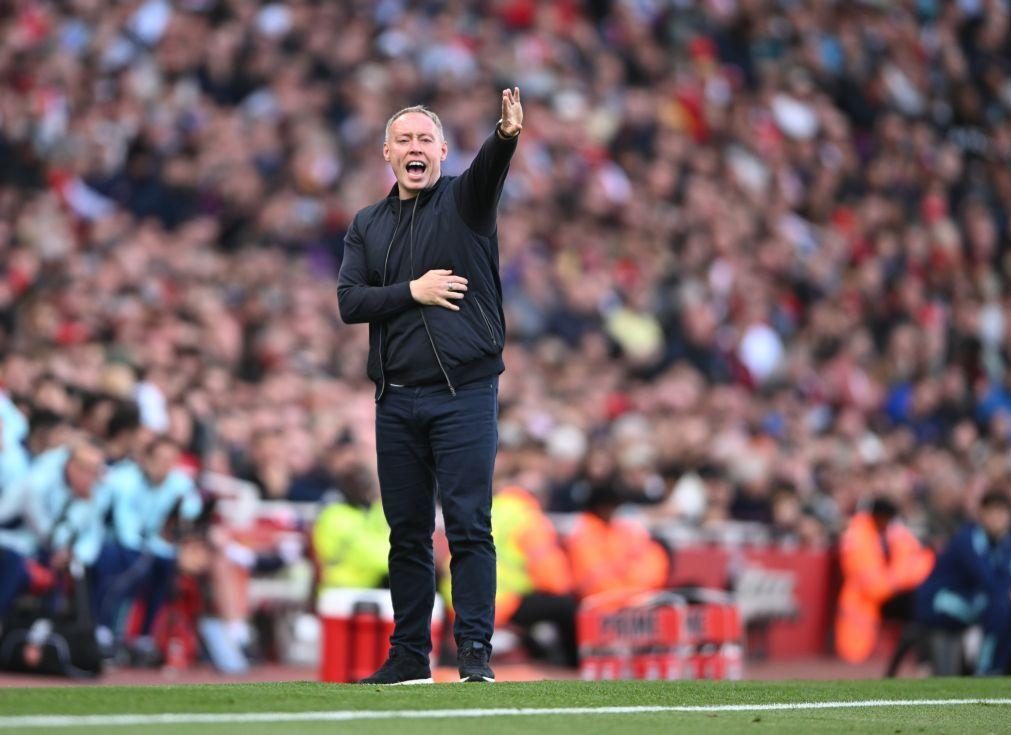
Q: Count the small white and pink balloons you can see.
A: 0